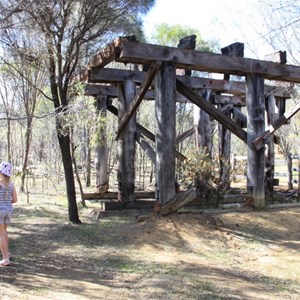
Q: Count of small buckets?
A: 0